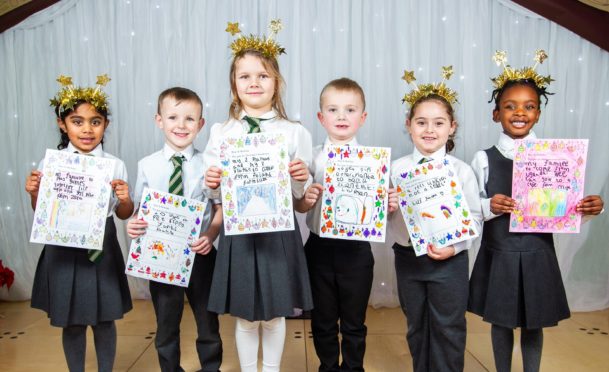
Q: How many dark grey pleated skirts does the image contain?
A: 3